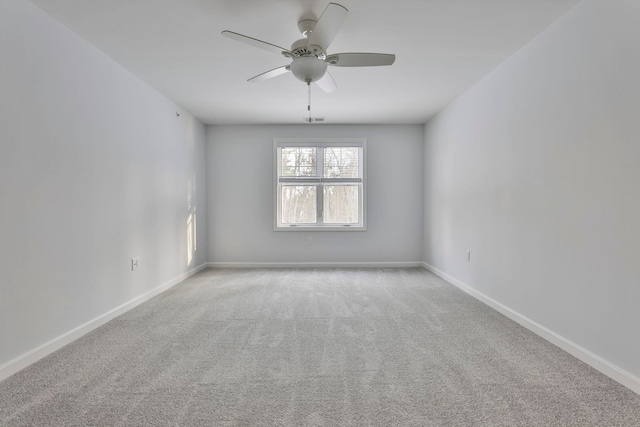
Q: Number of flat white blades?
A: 5